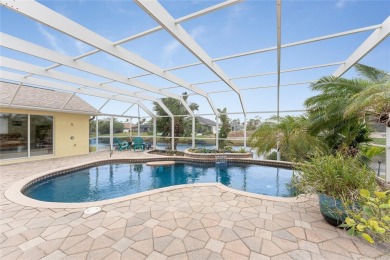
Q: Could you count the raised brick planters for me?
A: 1